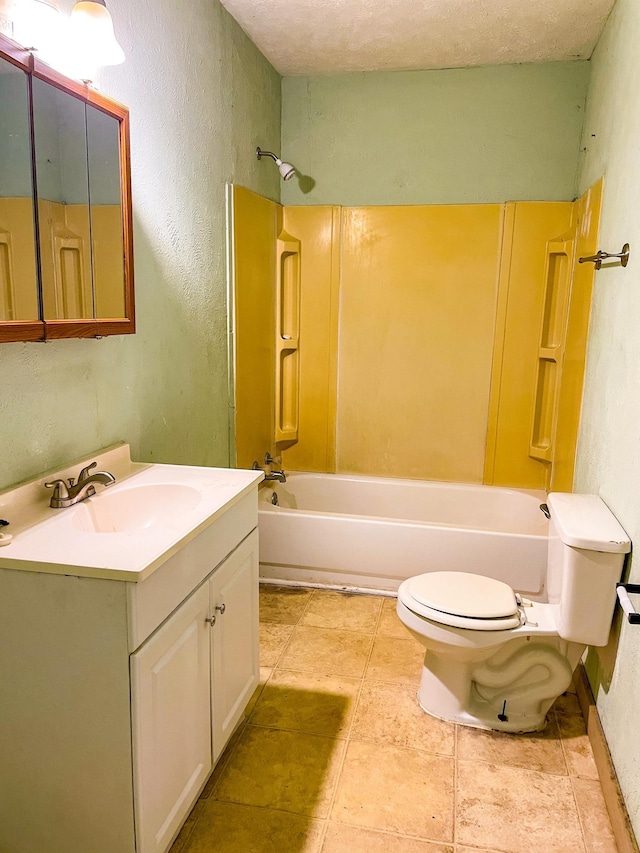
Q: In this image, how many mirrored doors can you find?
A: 3